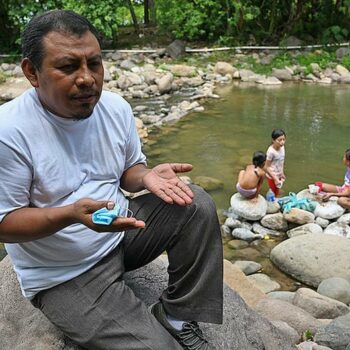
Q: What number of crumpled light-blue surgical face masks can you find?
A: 1